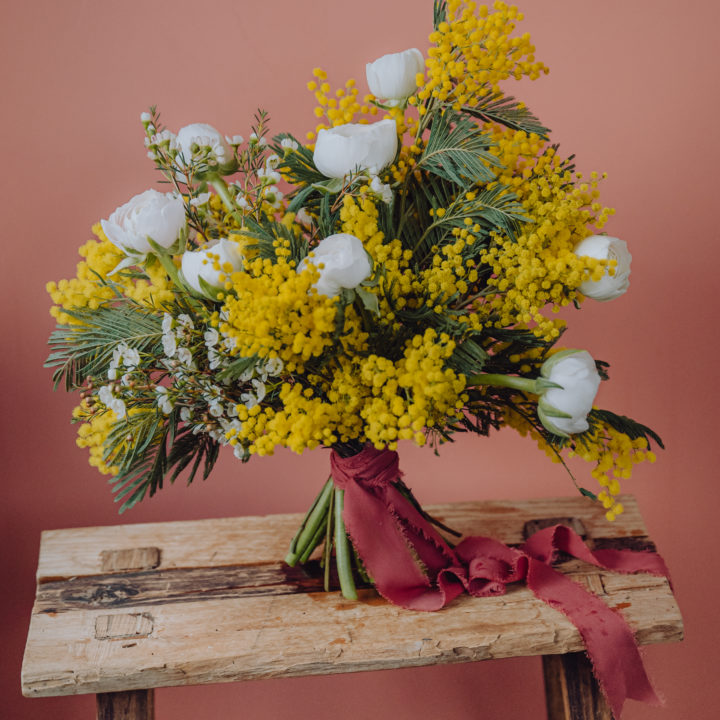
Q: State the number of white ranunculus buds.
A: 8